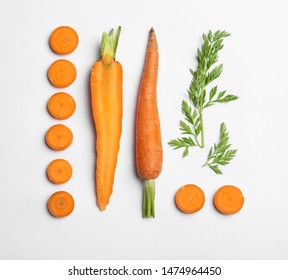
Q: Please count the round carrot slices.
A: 8